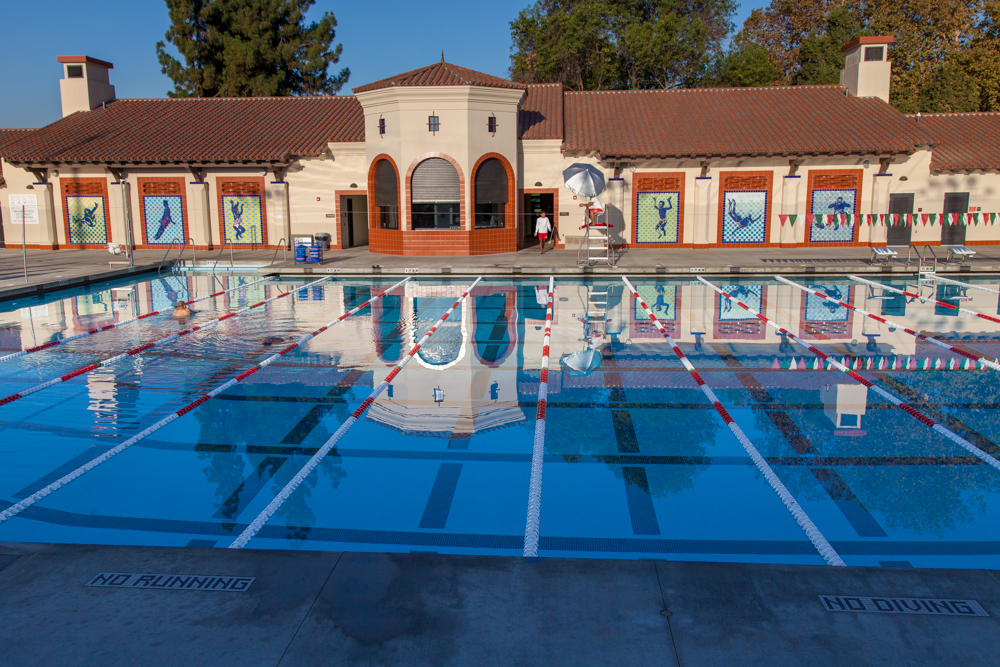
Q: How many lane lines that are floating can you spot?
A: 10